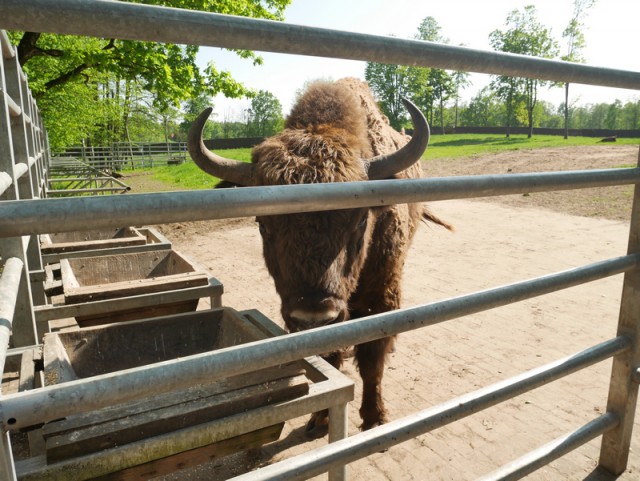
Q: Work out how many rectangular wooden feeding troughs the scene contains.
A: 3